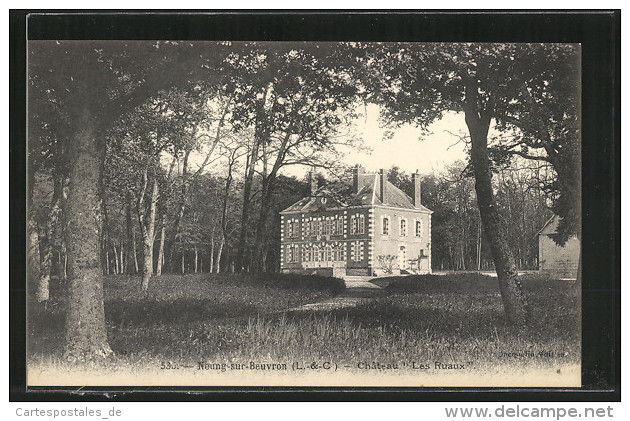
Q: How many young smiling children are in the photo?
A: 0